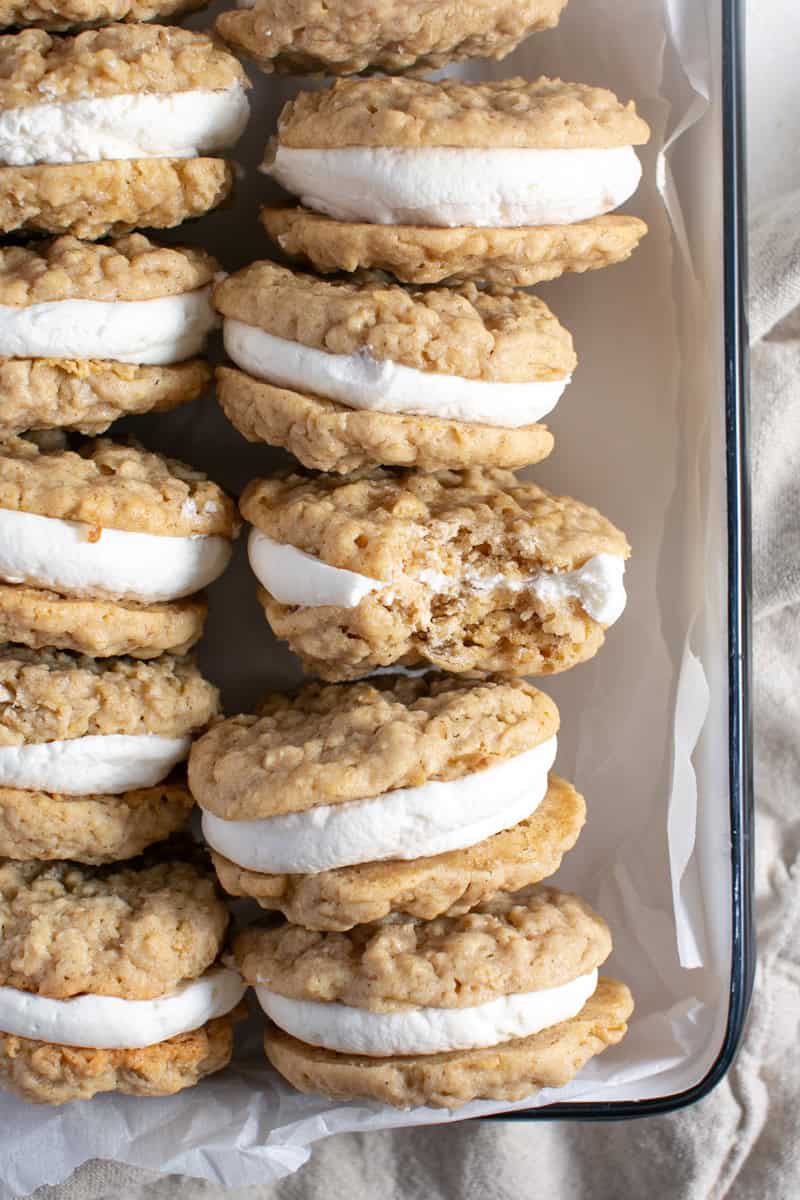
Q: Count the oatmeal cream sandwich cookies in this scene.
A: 12